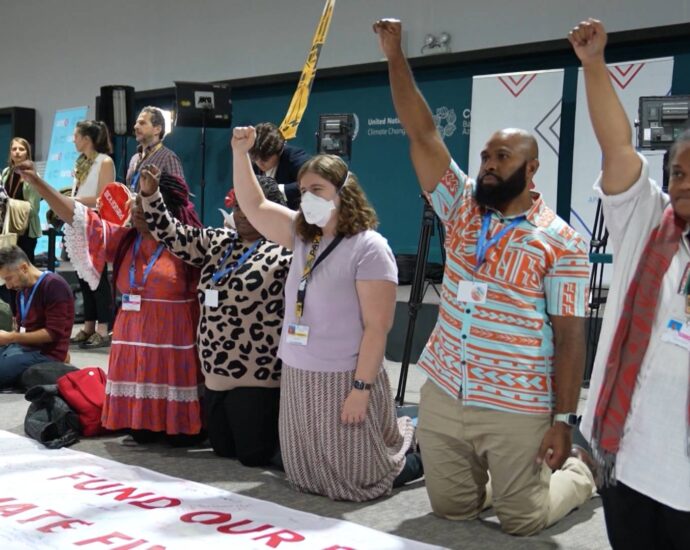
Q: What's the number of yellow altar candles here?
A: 0